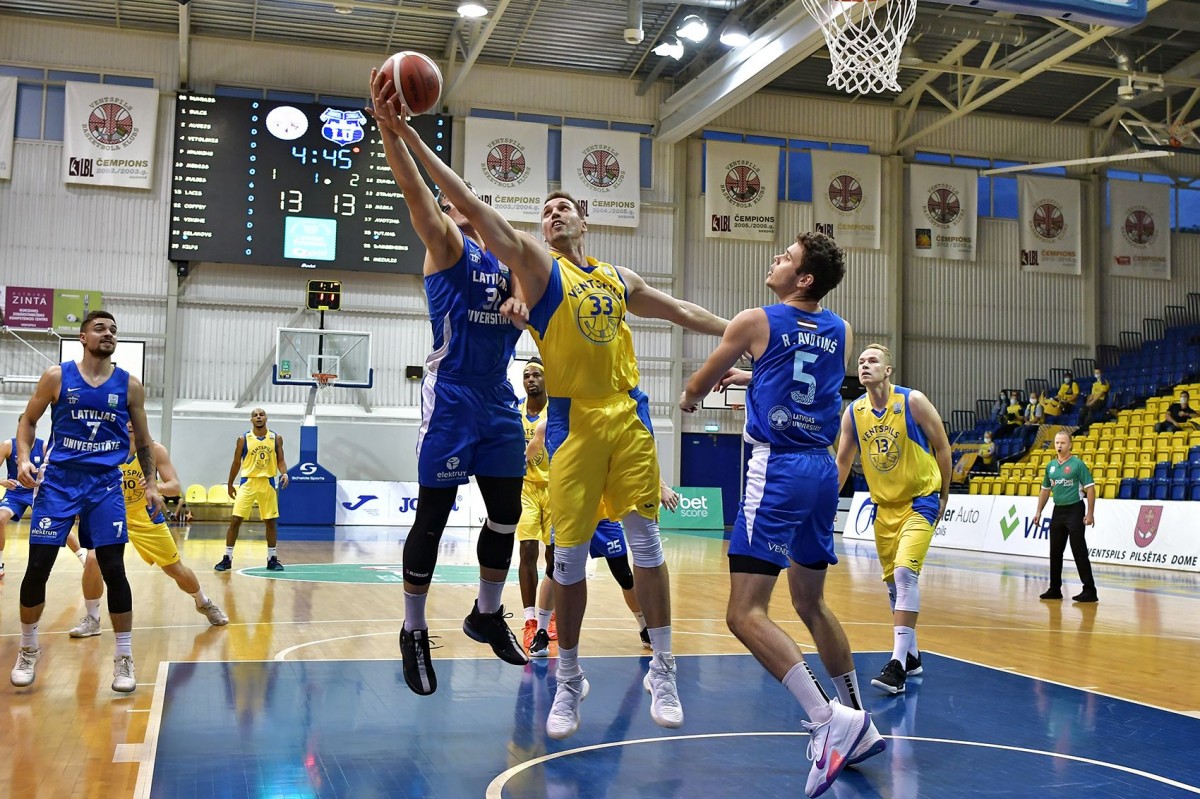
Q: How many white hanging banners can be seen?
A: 9